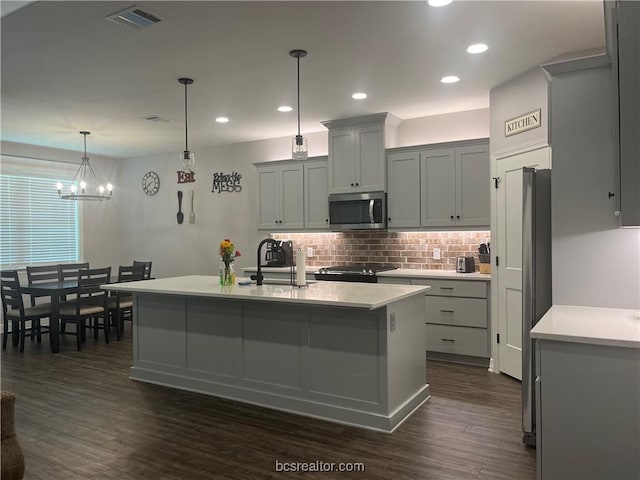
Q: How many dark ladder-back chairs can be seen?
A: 6